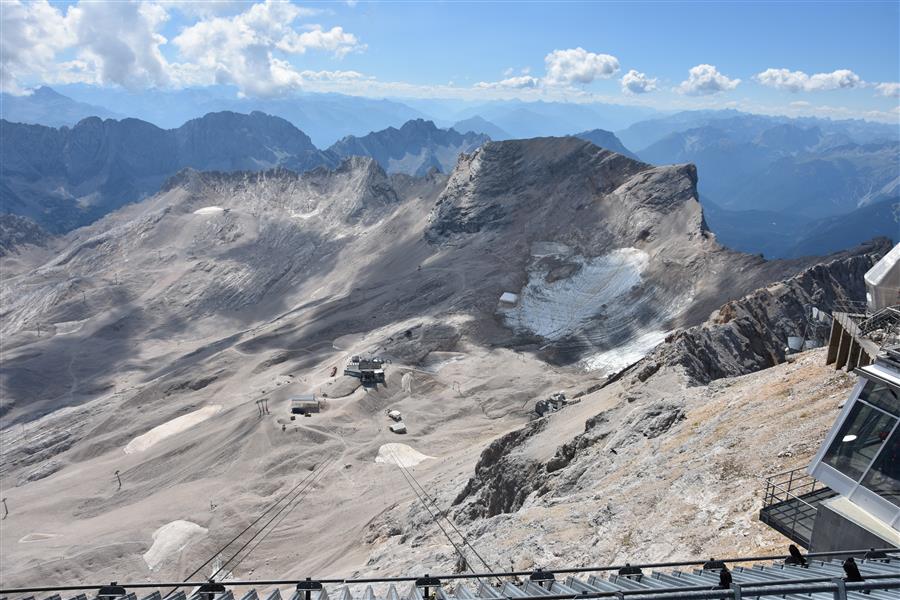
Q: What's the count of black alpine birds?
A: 3